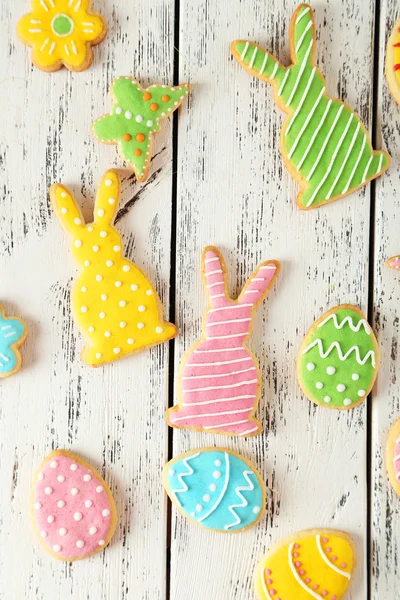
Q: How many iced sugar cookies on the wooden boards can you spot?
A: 13